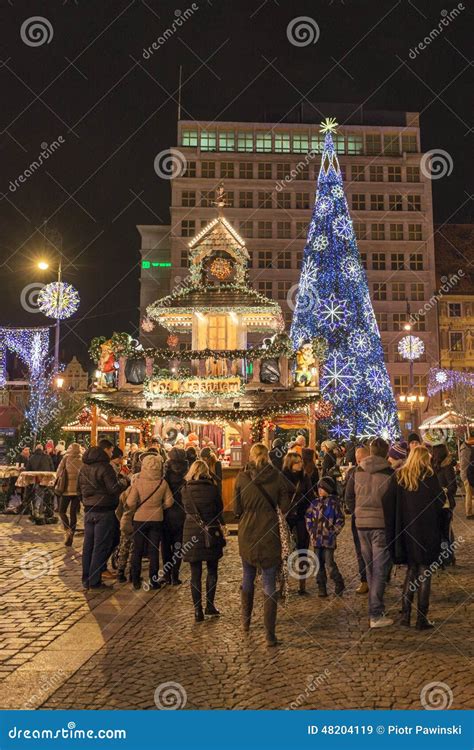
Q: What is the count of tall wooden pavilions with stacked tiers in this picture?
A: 1